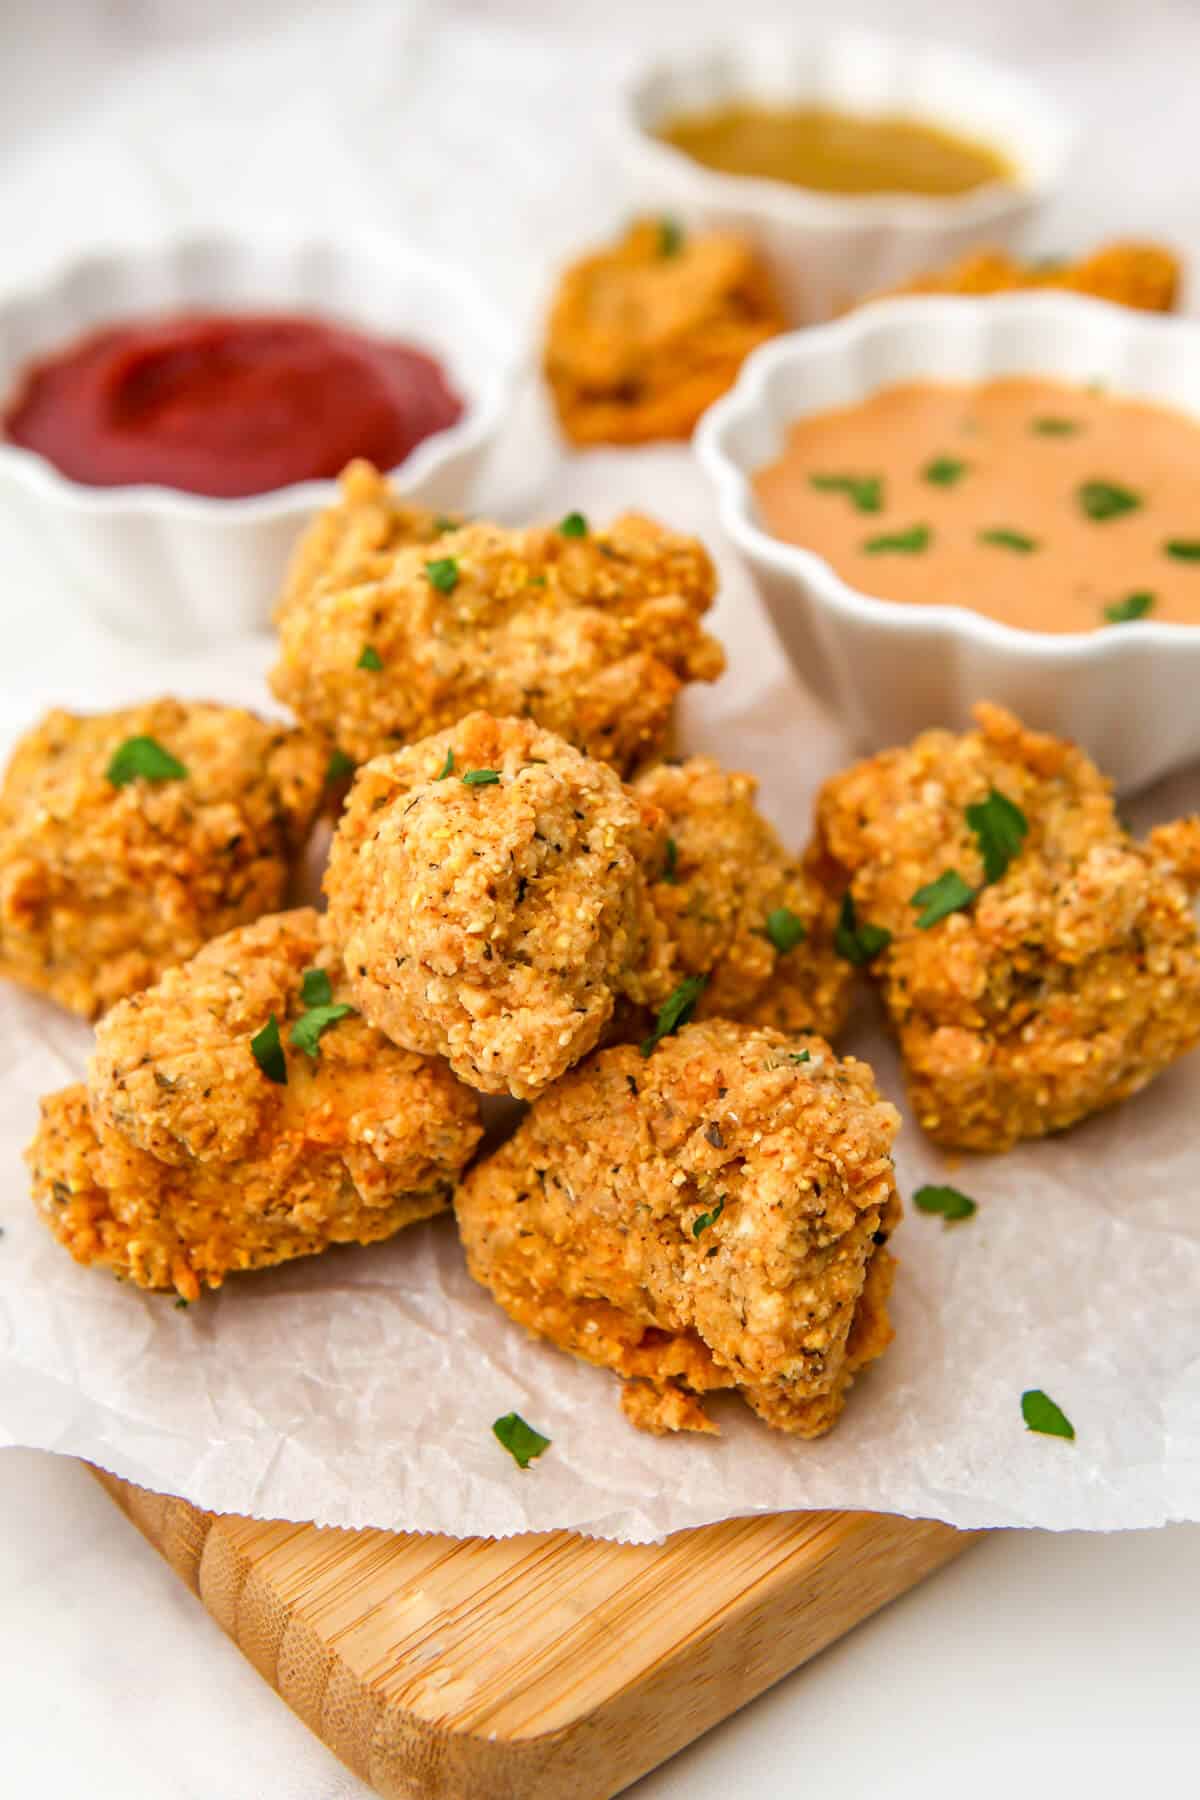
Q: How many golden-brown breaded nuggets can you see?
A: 9